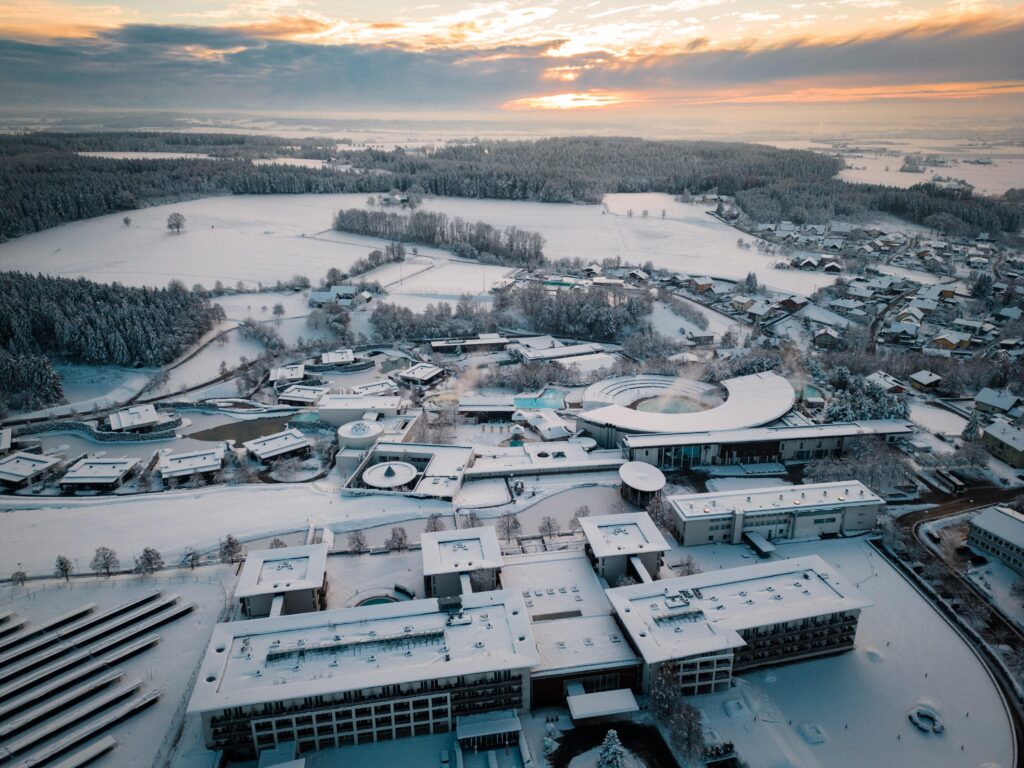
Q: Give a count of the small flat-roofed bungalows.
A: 11